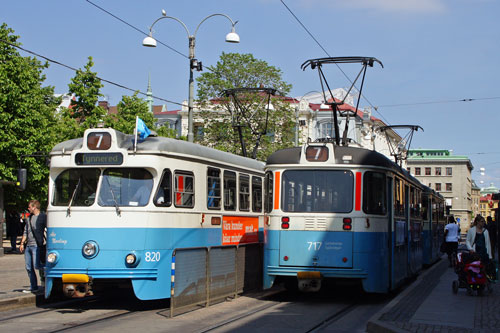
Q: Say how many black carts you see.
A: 1